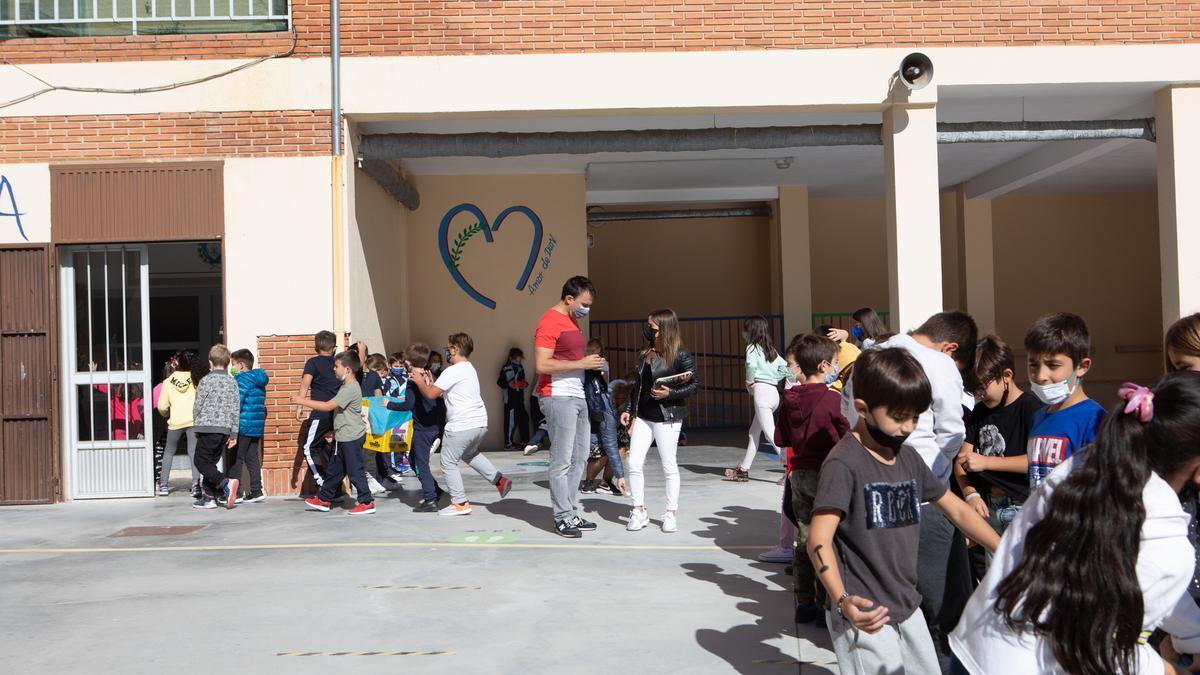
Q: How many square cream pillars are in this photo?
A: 4